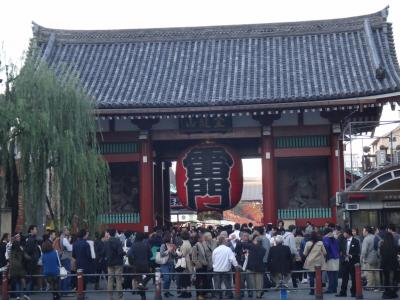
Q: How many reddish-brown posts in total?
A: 6